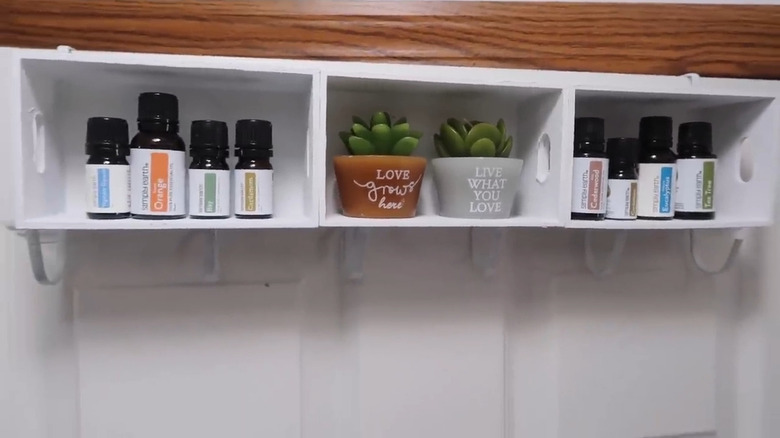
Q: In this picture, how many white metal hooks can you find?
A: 6